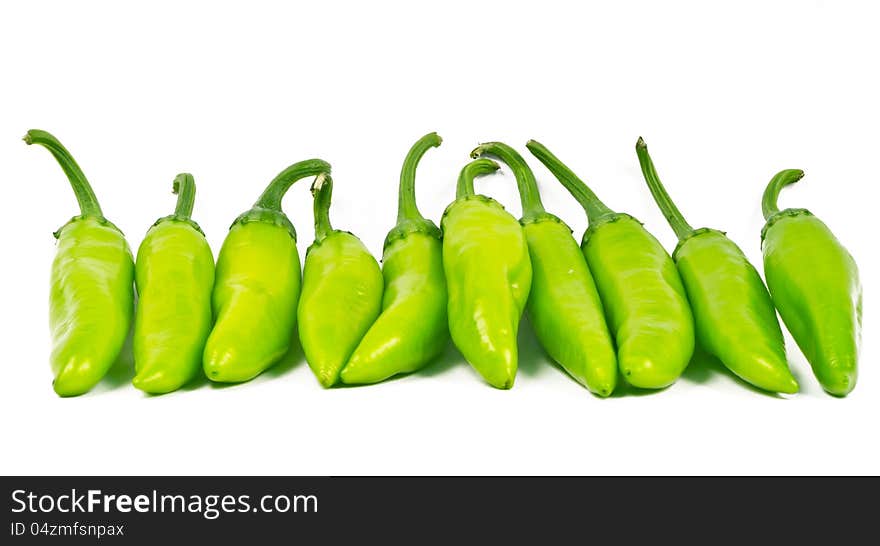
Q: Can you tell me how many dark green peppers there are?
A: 0